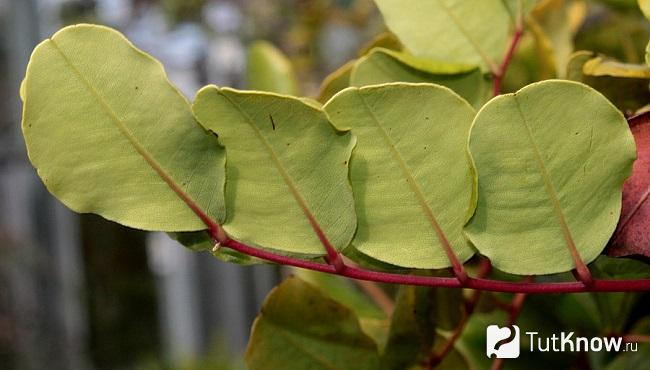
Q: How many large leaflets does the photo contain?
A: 4